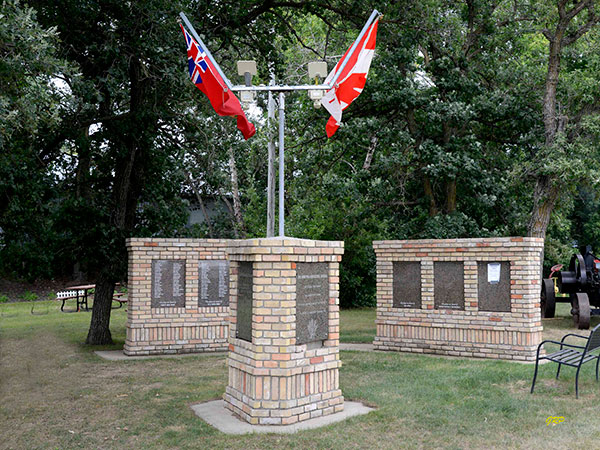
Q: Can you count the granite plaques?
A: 7